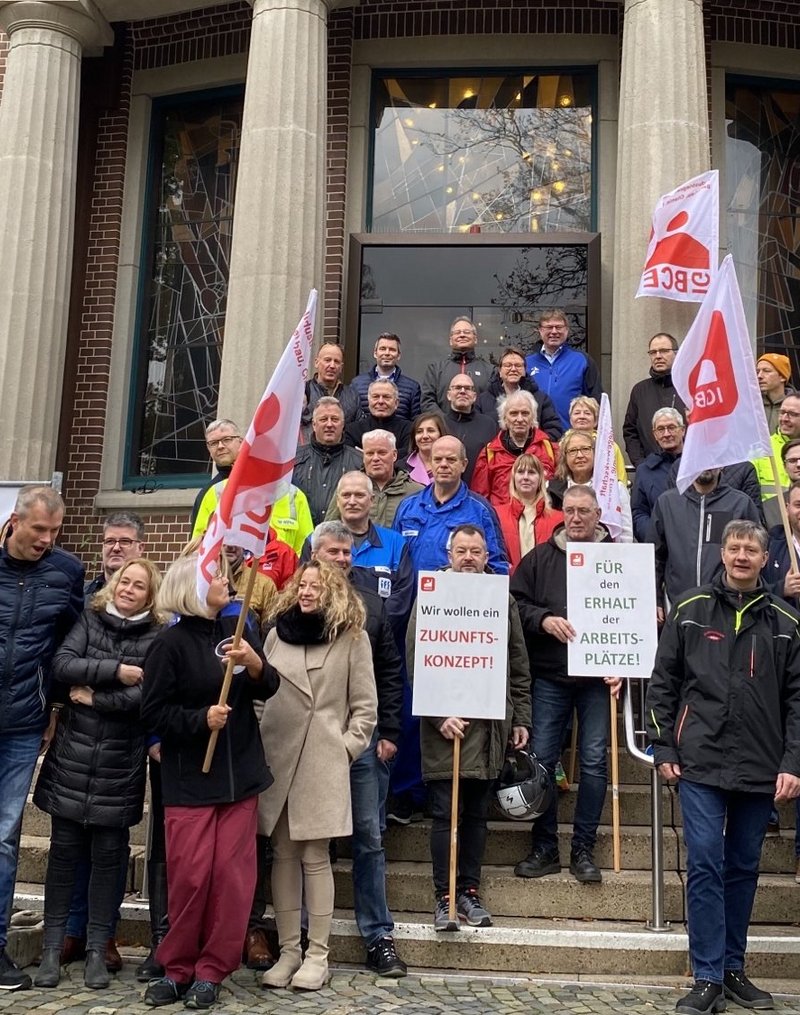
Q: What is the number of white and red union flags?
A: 4